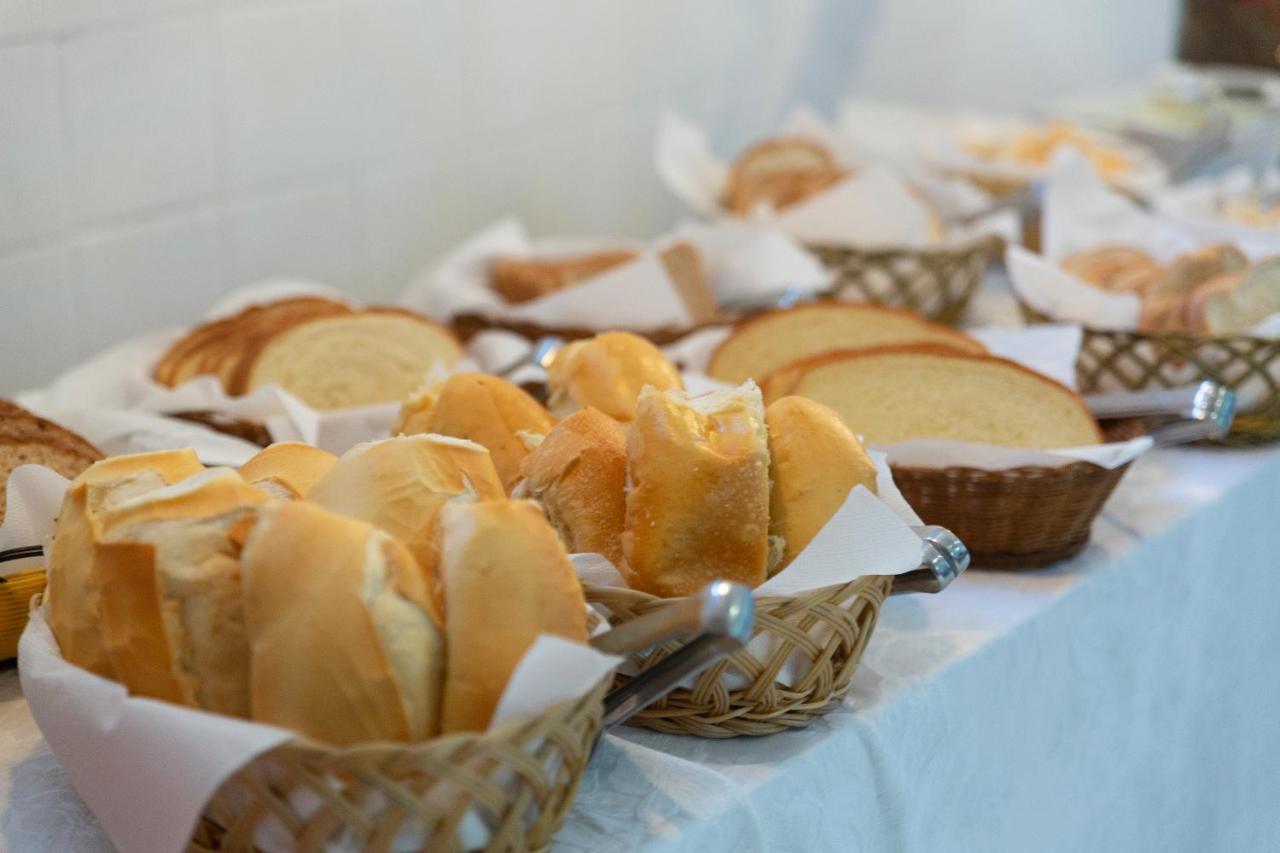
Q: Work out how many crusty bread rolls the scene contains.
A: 11